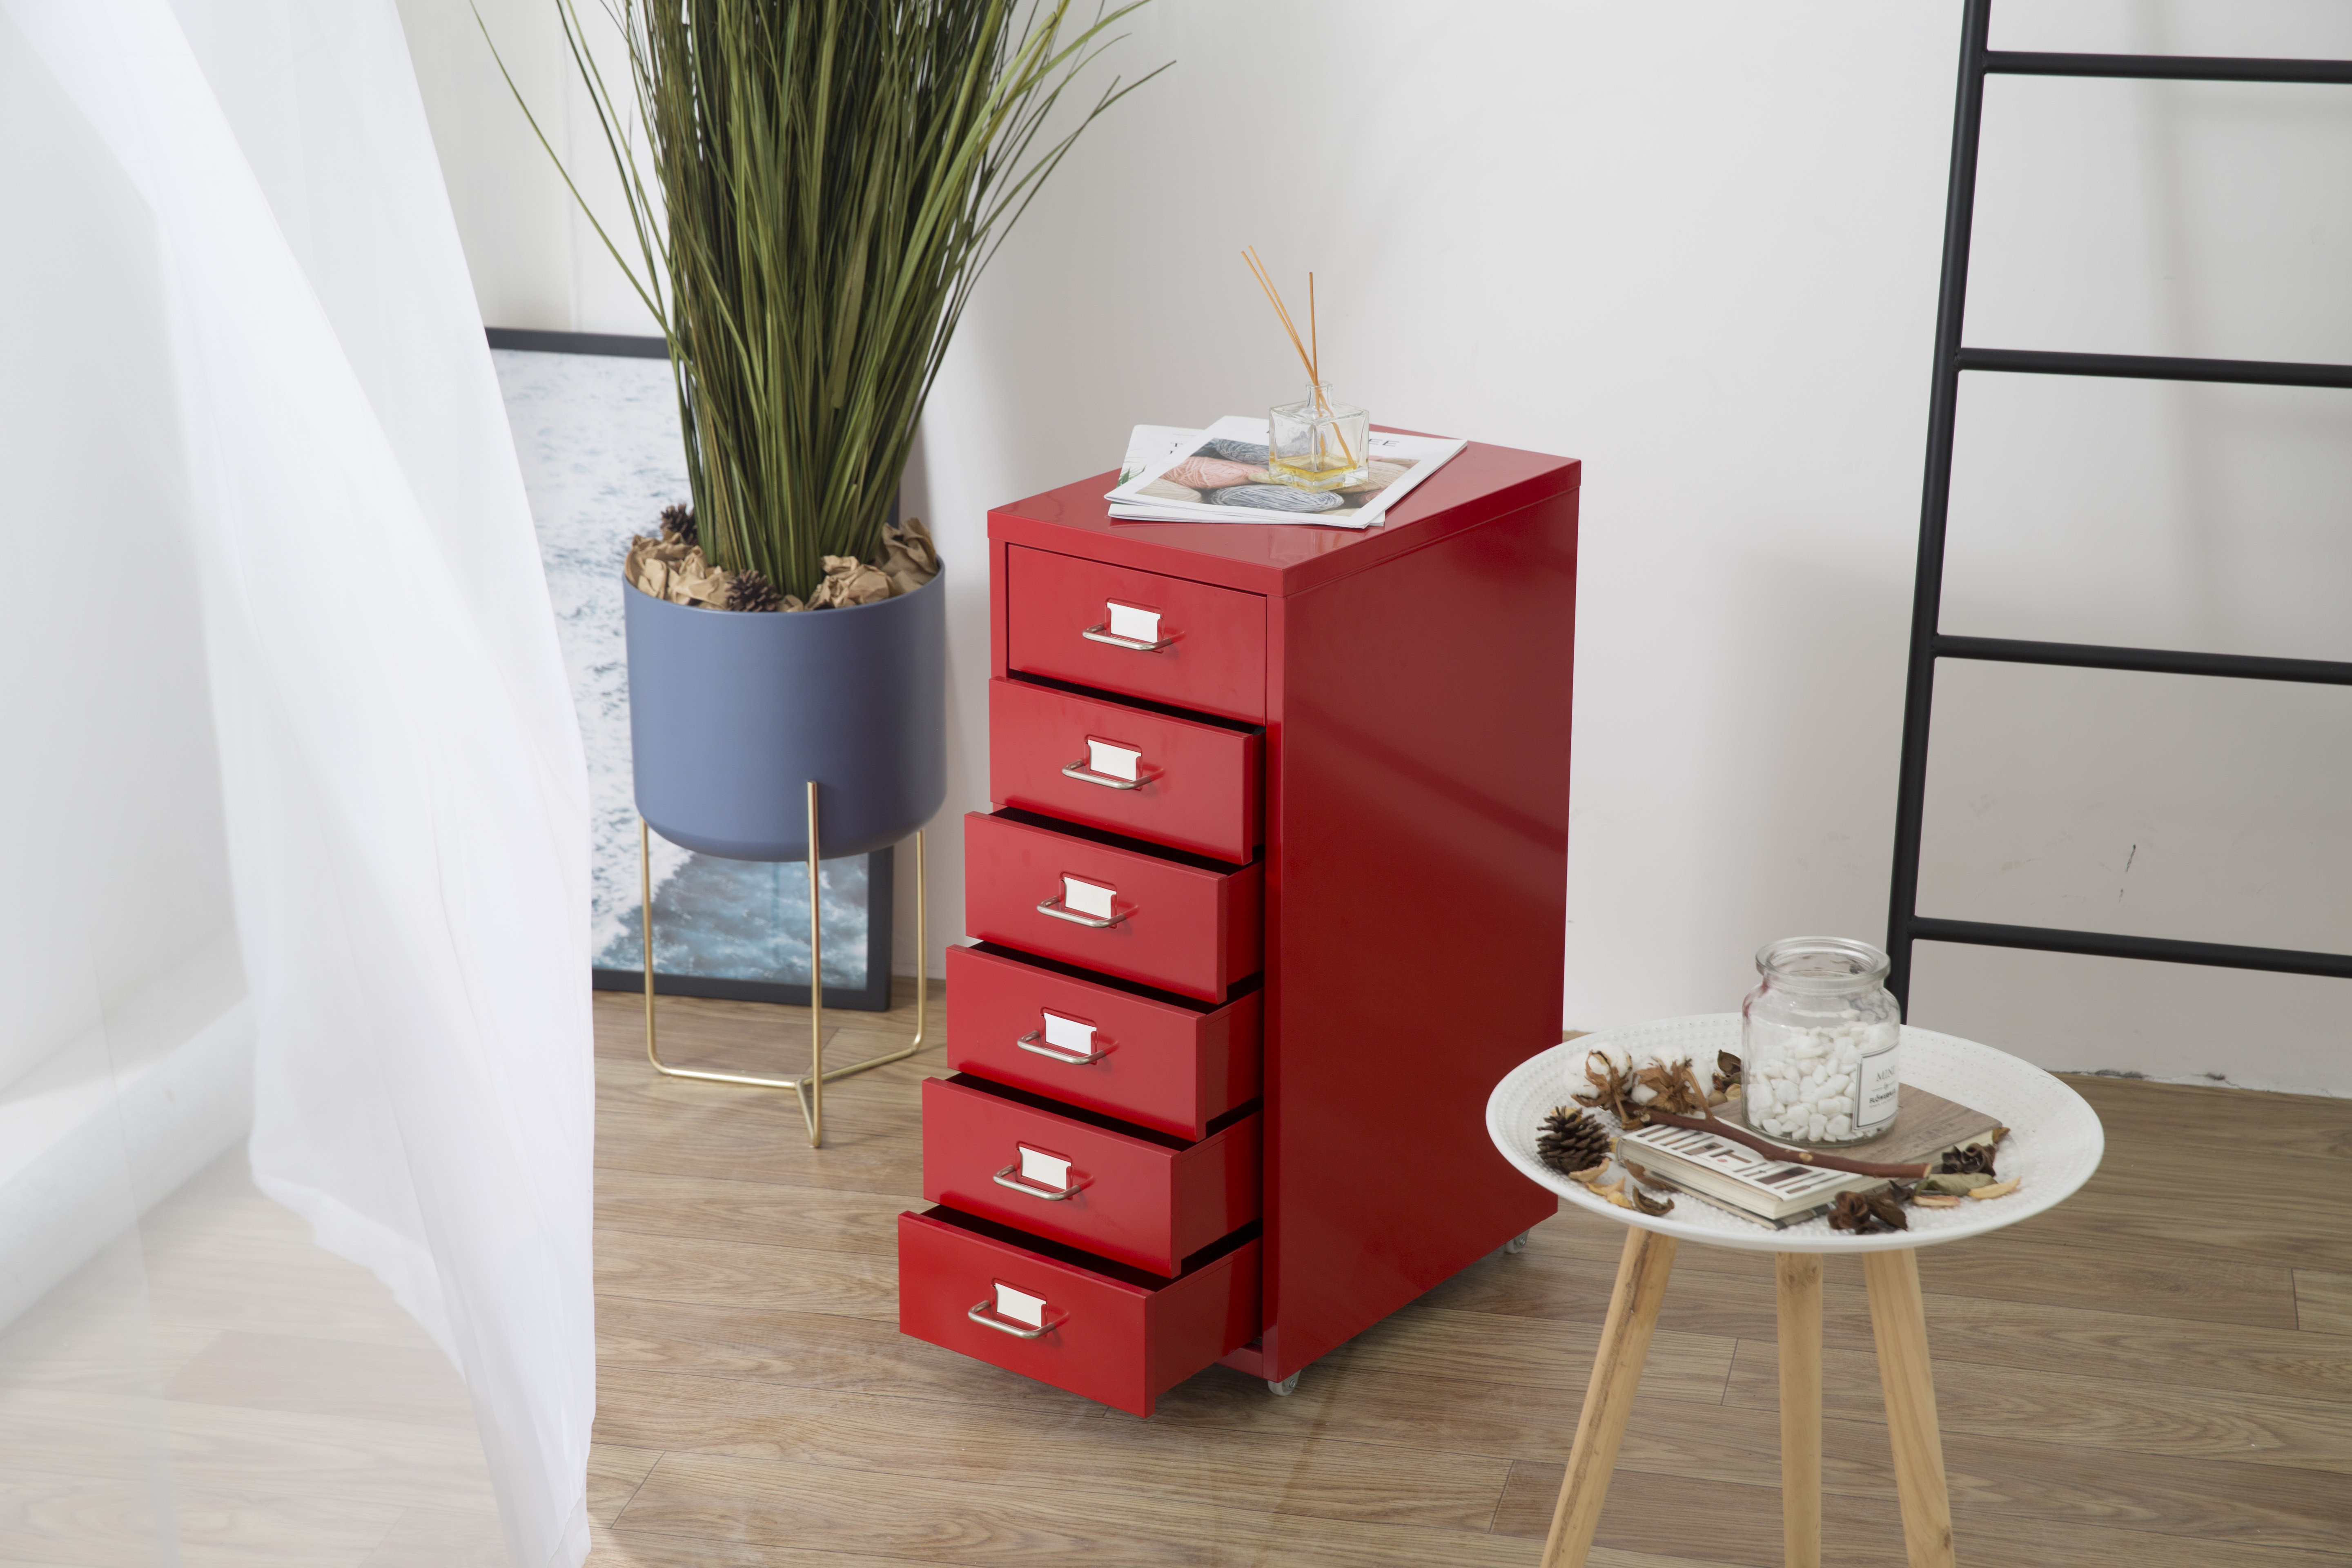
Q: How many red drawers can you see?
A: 6